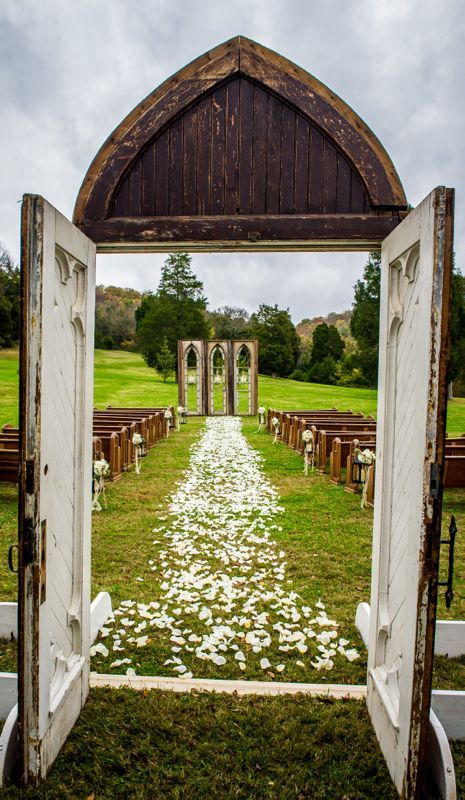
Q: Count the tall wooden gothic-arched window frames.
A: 3